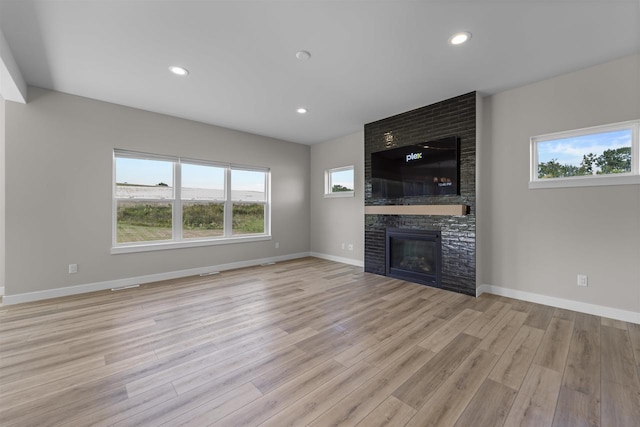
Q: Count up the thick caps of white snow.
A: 0